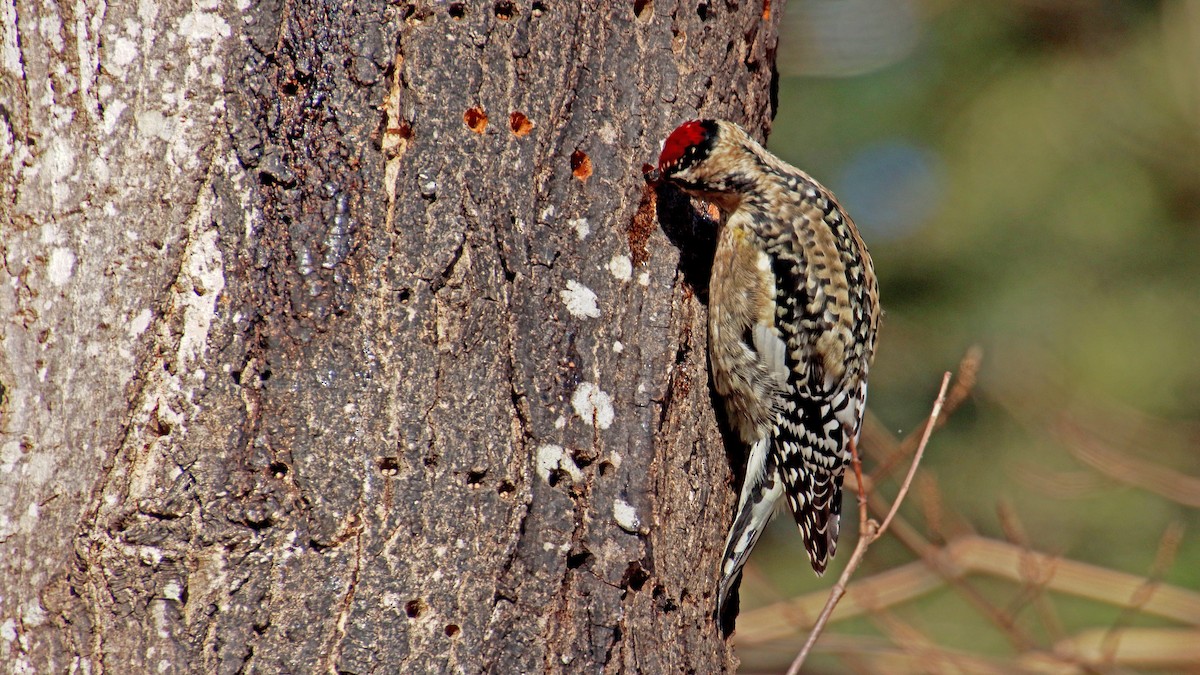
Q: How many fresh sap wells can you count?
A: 3